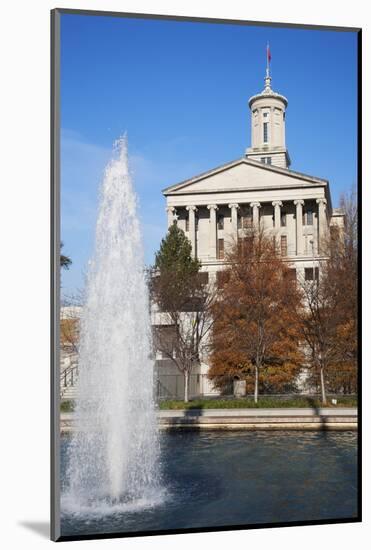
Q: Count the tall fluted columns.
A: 8